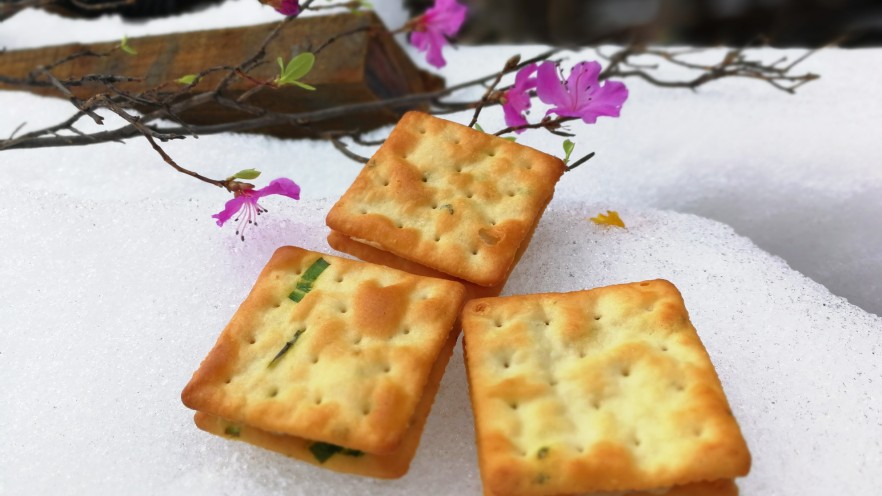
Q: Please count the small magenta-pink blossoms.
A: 5